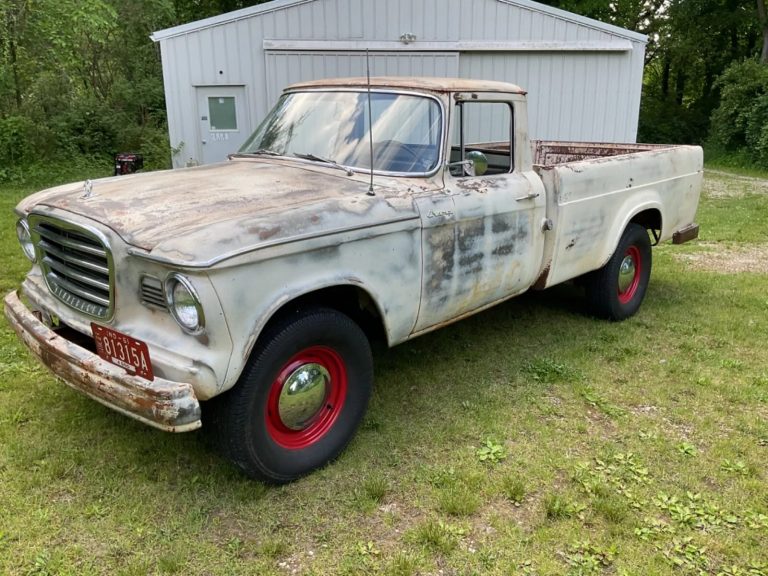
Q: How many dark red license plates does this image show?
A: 1